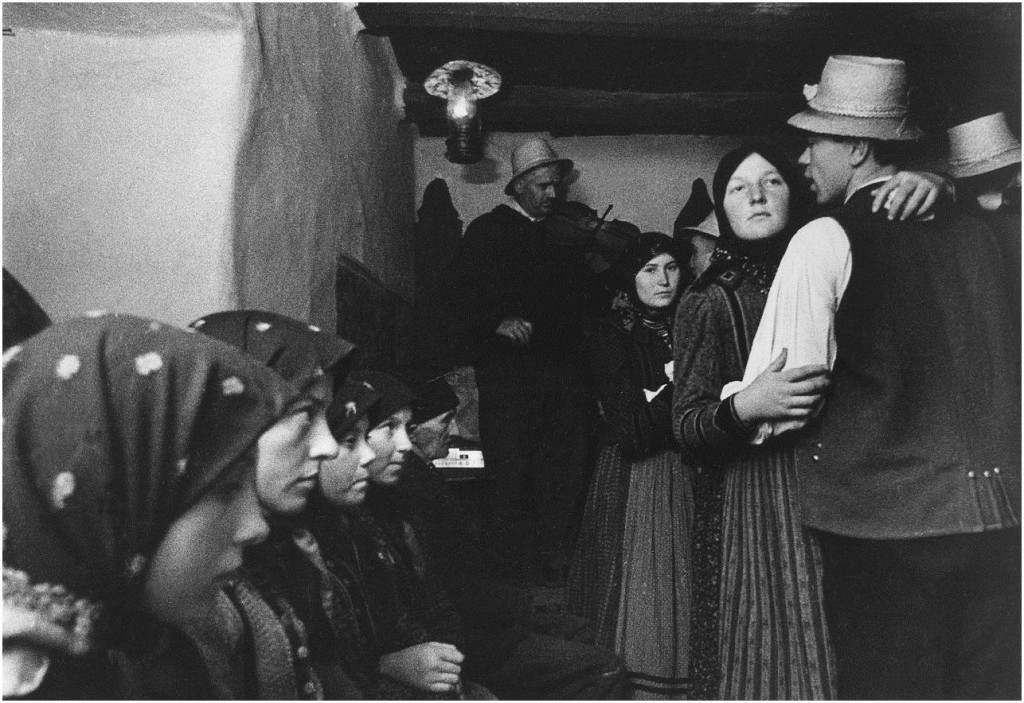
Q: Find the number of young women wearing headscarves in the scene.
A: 6